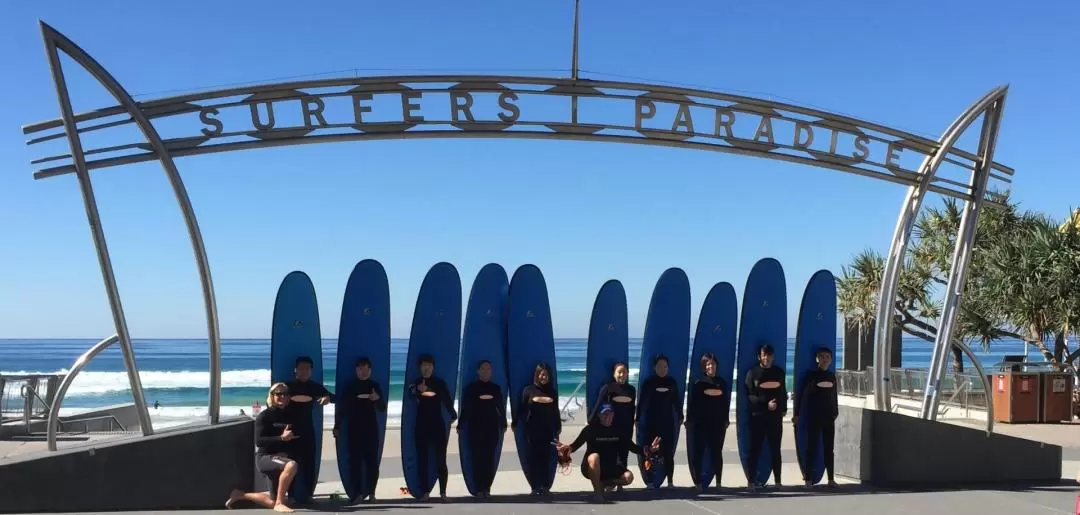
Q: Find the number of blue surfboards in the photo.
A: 10